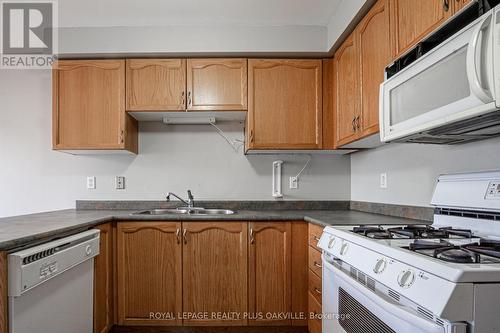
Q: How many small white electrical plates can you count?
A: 4